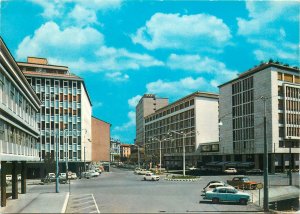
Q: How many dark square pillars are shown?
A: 3